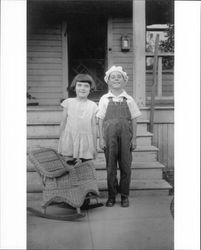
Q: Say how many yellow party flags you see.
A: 0